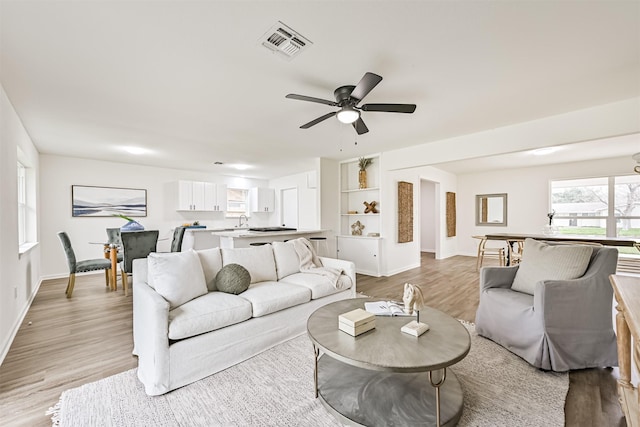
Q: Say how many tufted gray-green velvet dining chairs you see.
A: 4